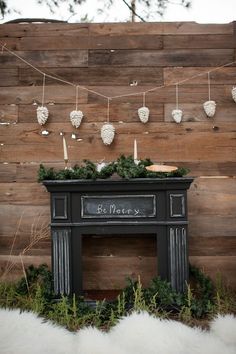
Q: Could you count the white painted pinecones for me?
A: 7